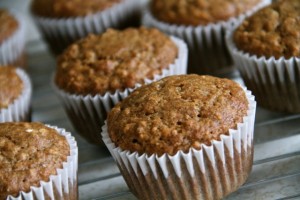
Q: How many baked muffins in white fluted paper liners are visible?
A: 8